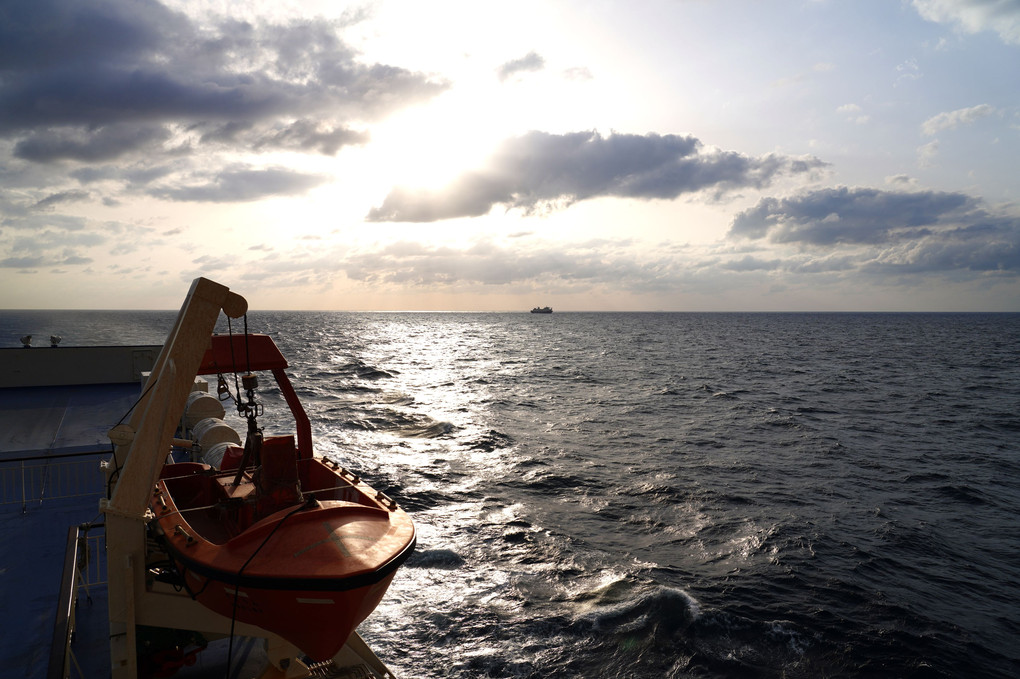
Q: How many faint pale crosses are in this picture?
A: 1